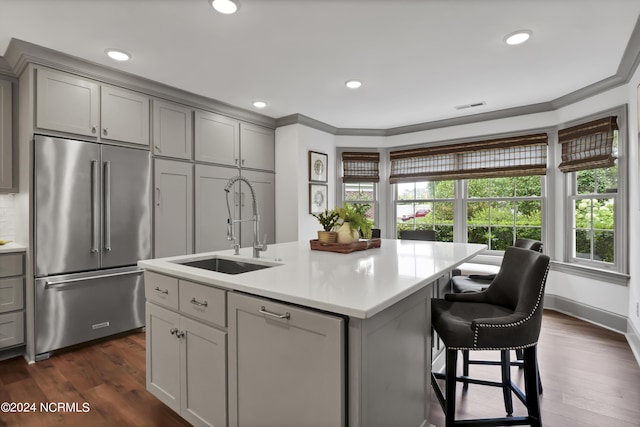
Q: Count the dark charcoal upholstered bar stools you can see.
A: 2